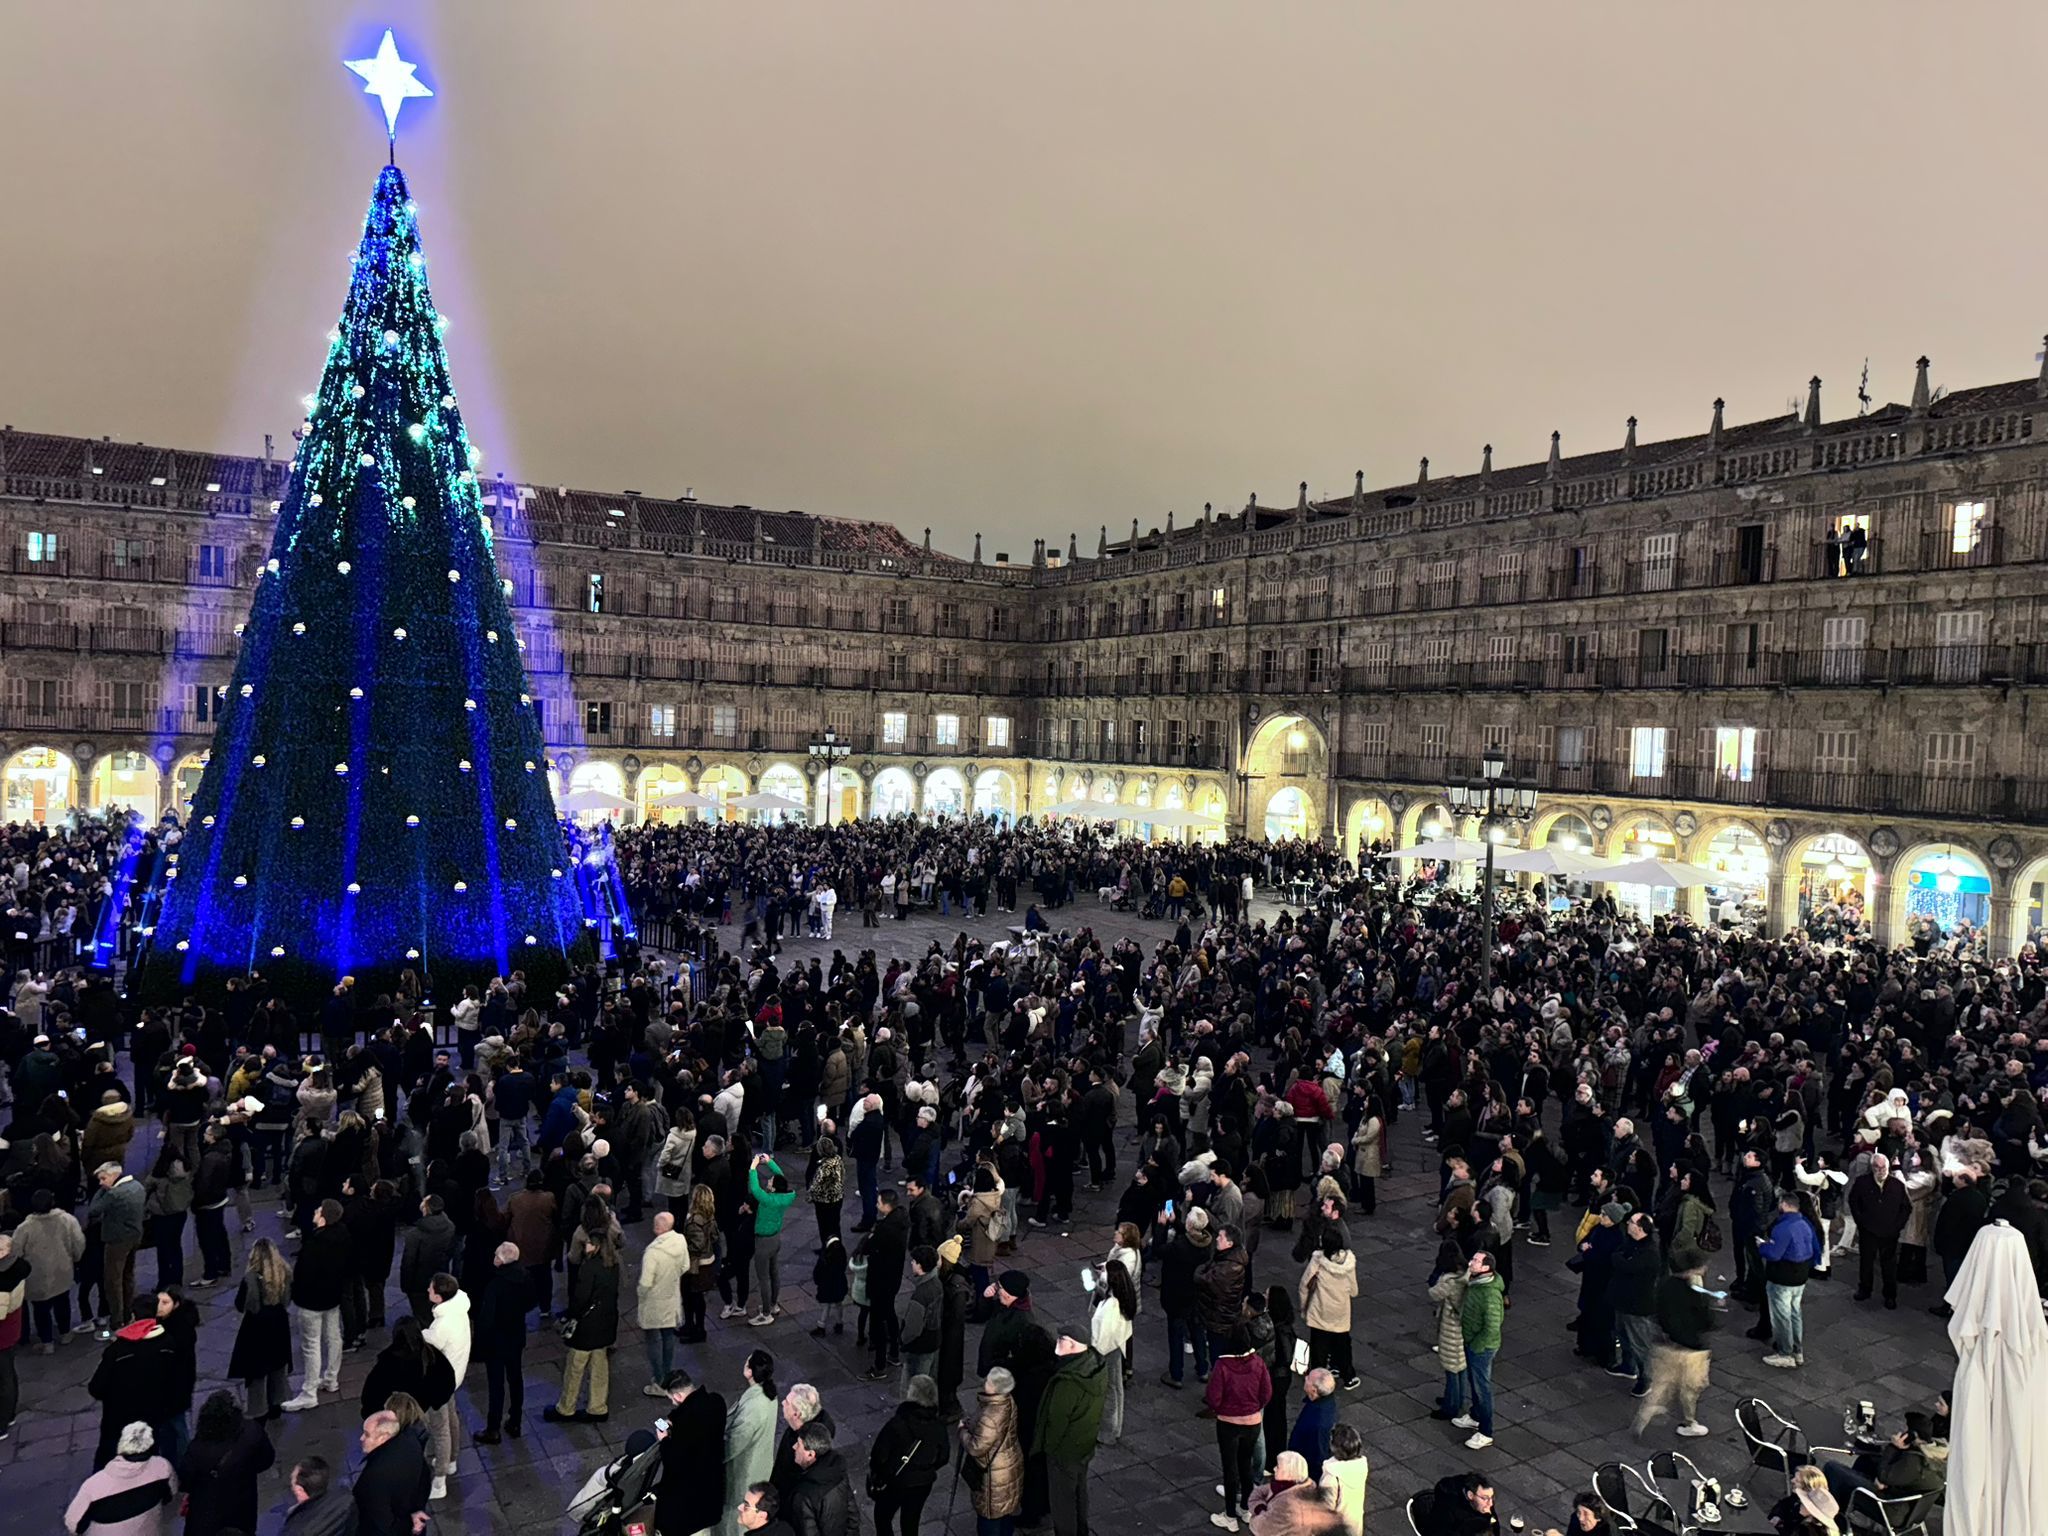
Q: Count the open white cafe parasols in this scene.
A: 9